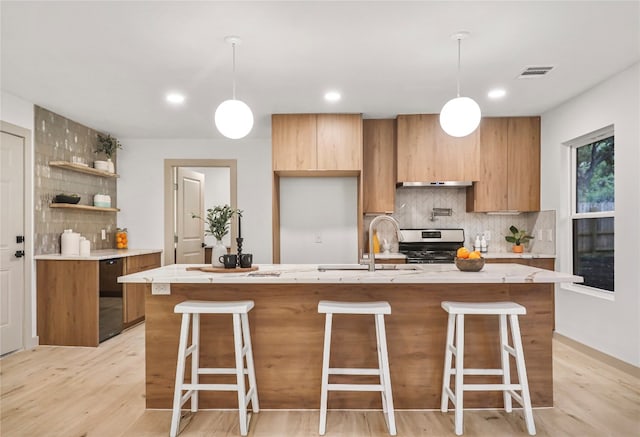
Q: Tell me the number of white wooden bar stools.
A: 3